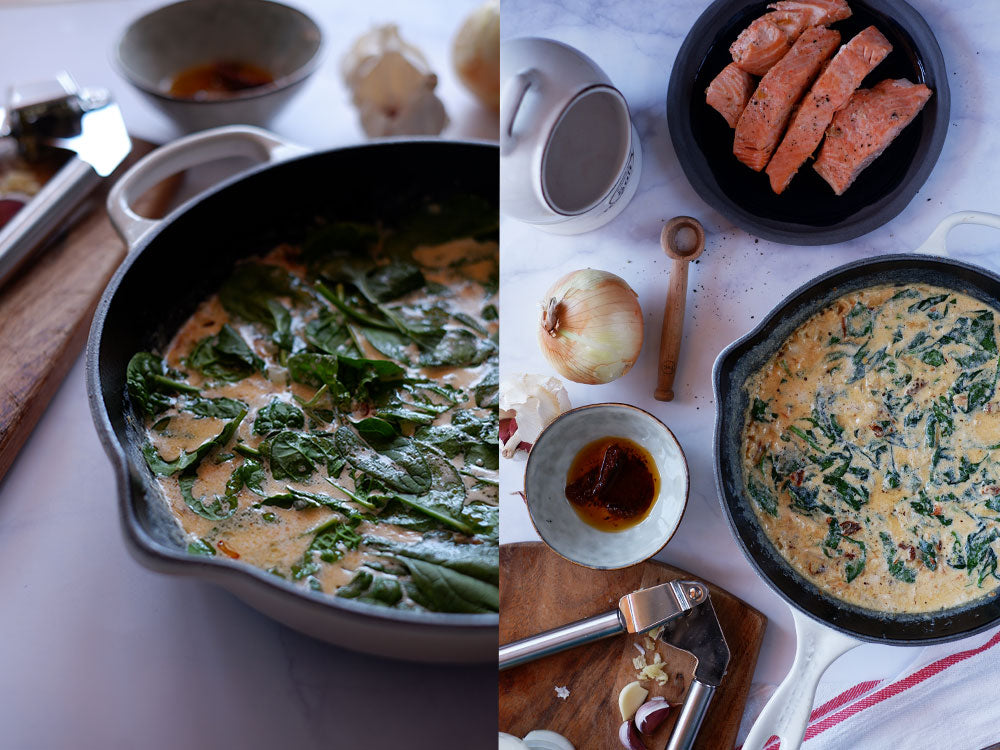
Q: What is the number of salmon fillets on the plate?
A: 5